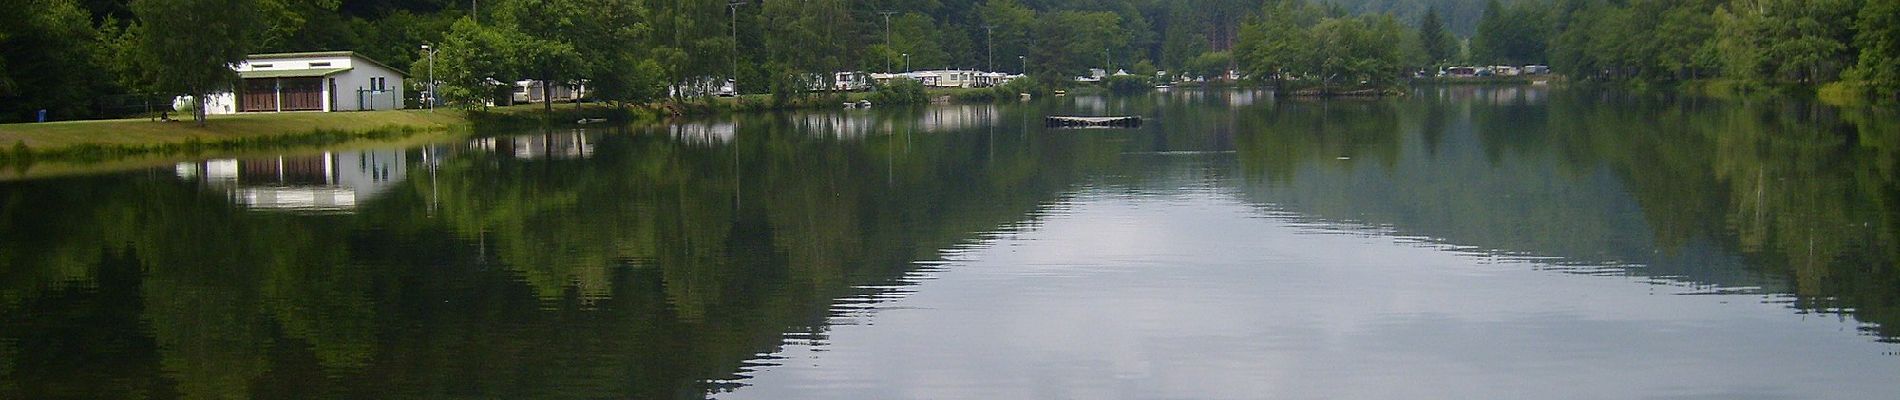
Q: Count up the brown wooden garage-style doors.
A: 2